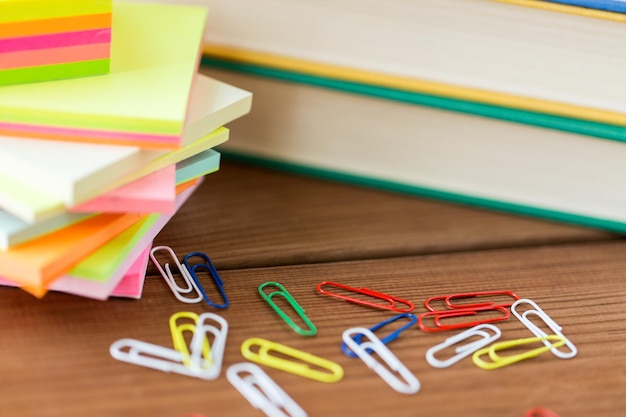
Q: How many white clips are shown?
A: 7